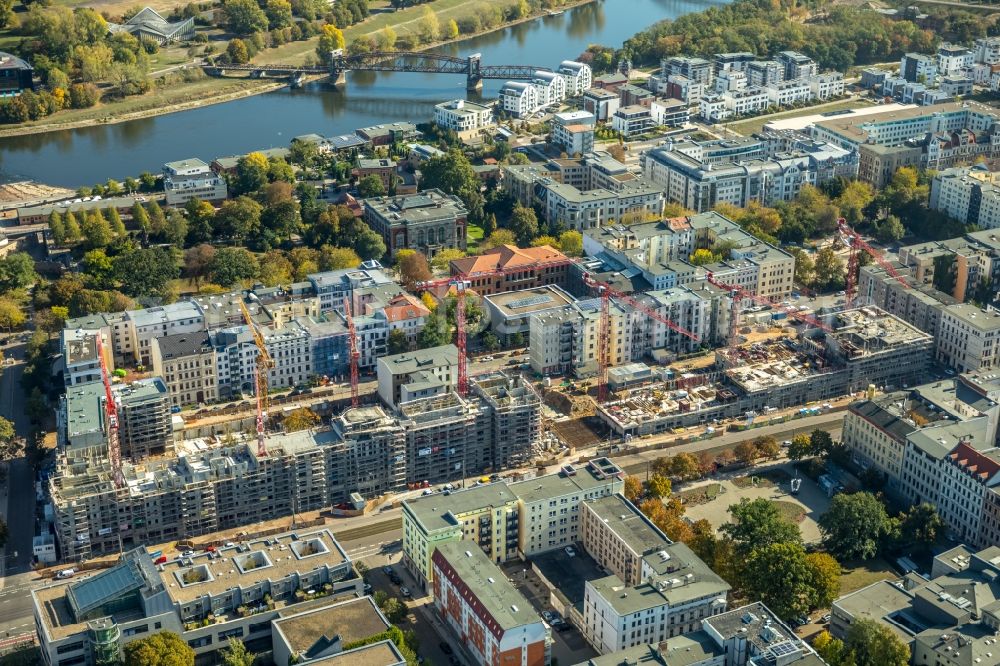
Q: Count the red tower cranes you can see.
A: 6